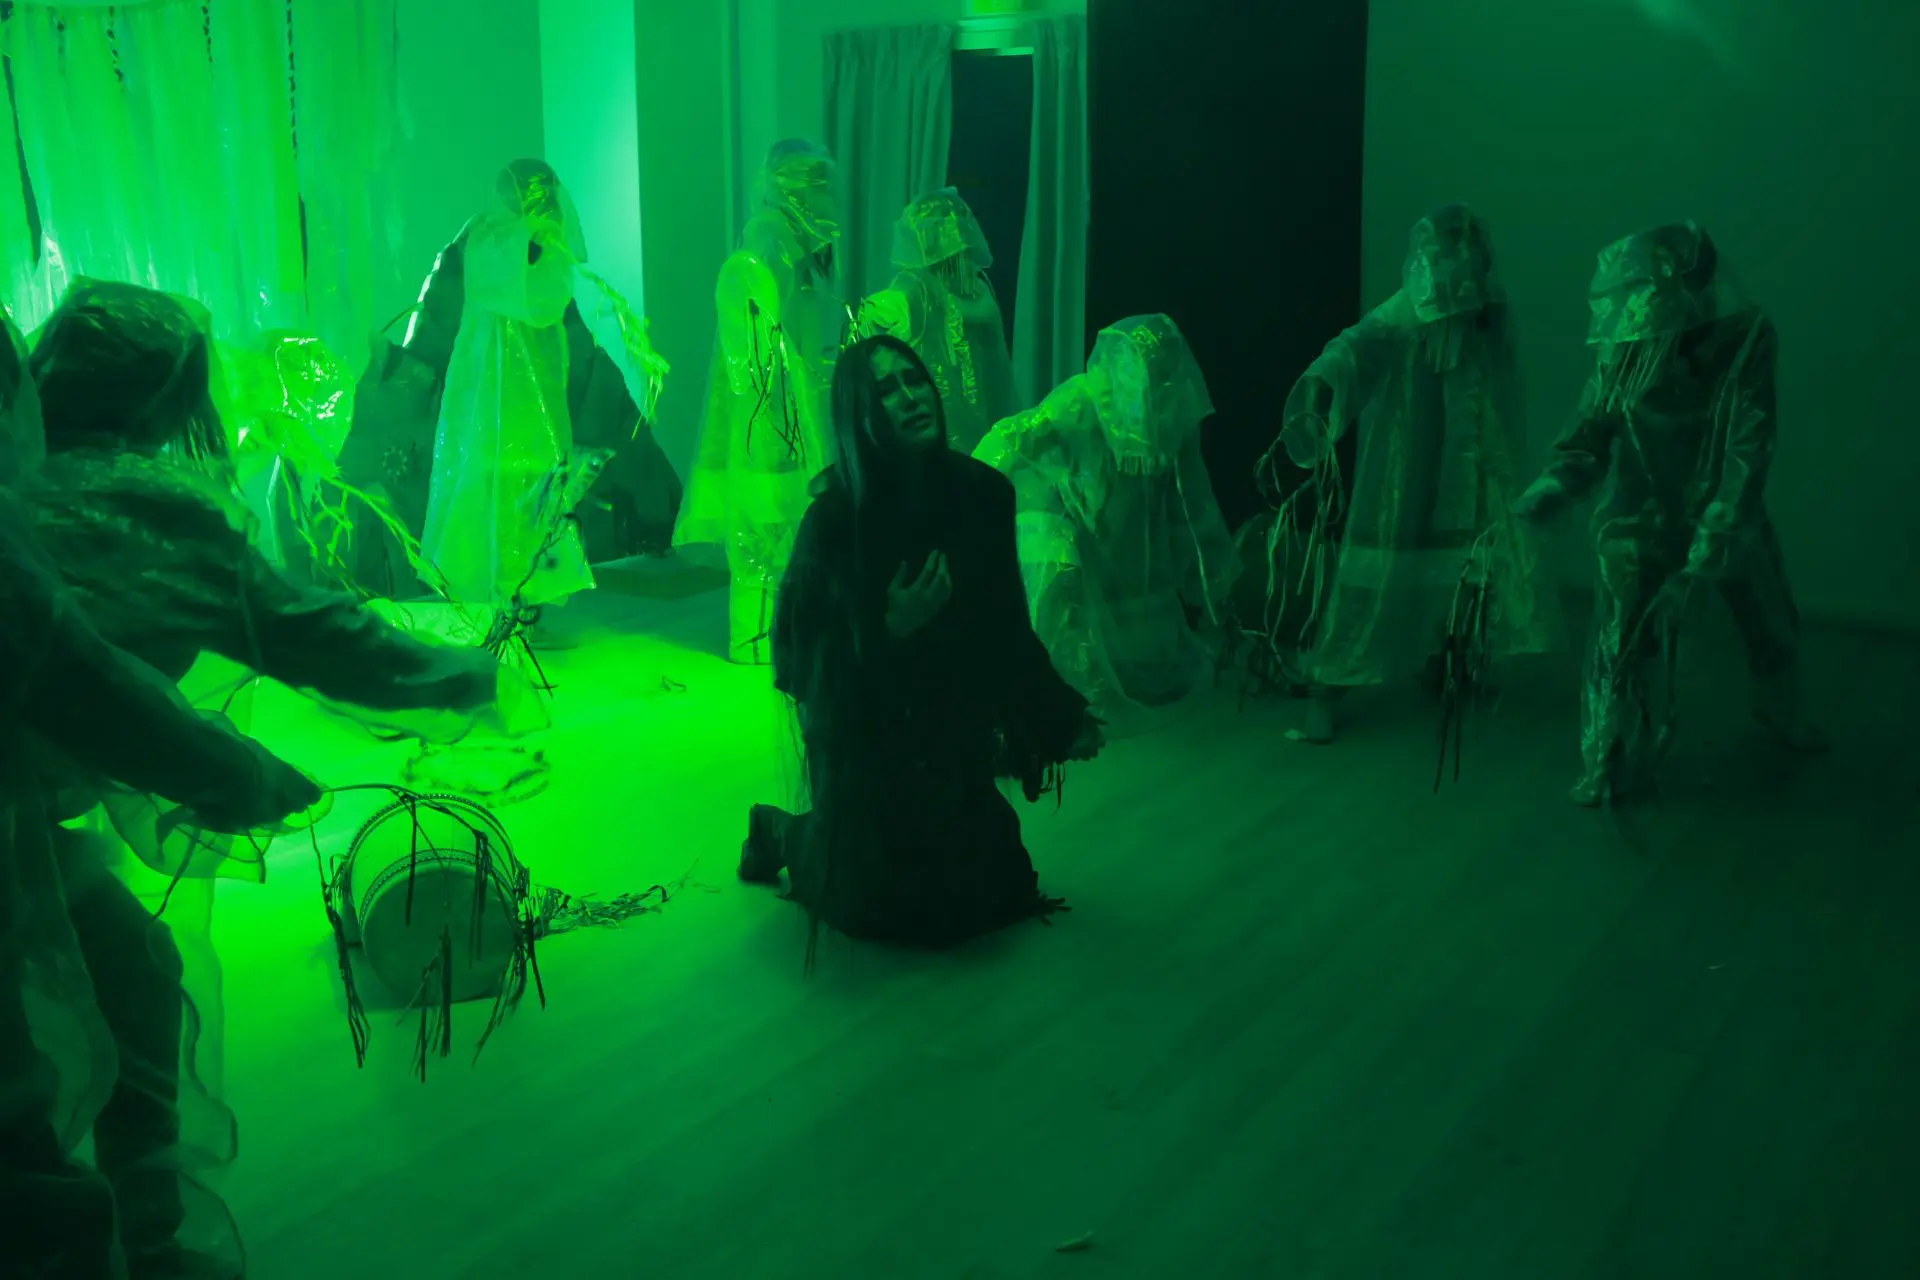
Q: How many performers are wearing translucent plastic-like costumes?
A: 9